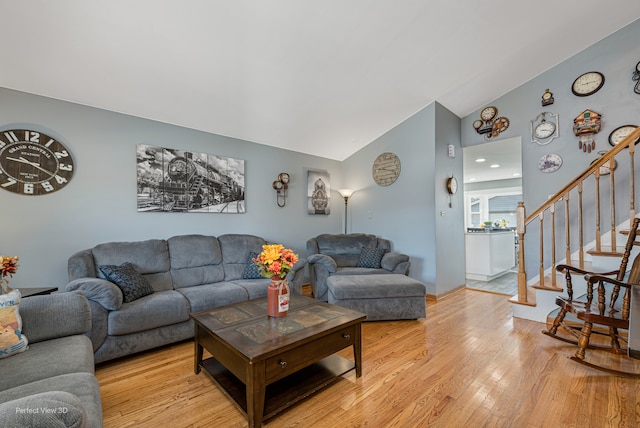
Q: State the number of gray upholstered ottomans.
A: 1